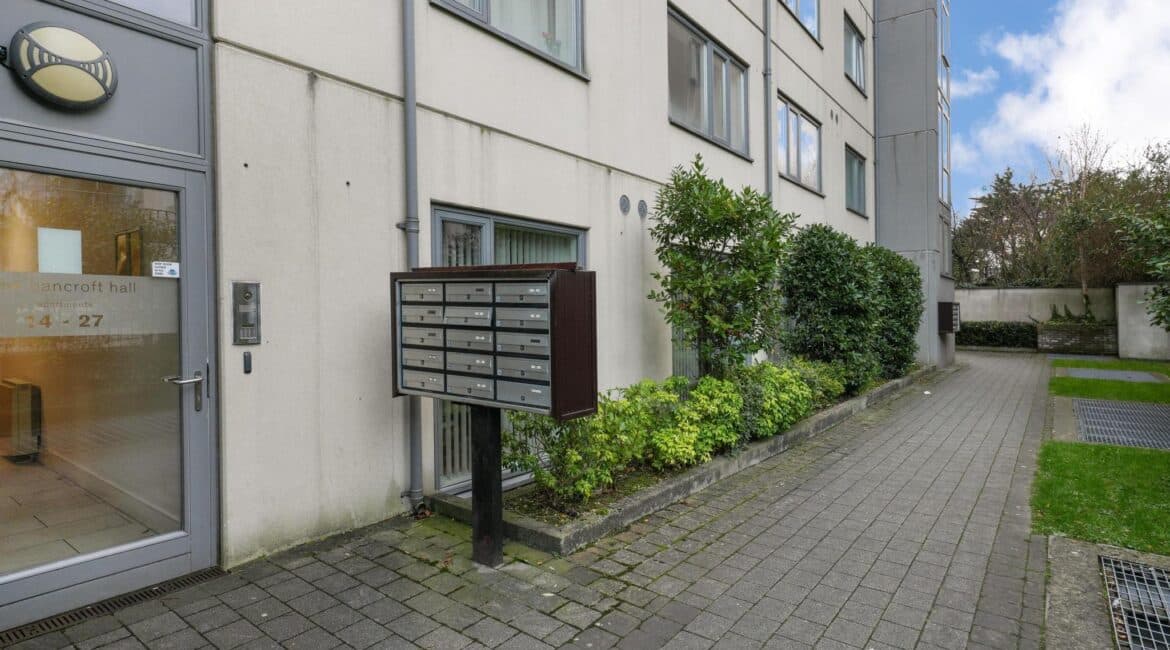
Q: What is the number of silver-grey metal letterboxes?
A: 15